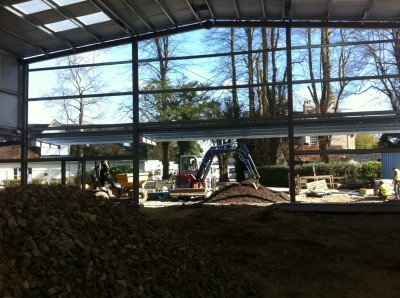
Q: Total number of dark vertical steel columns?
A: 3